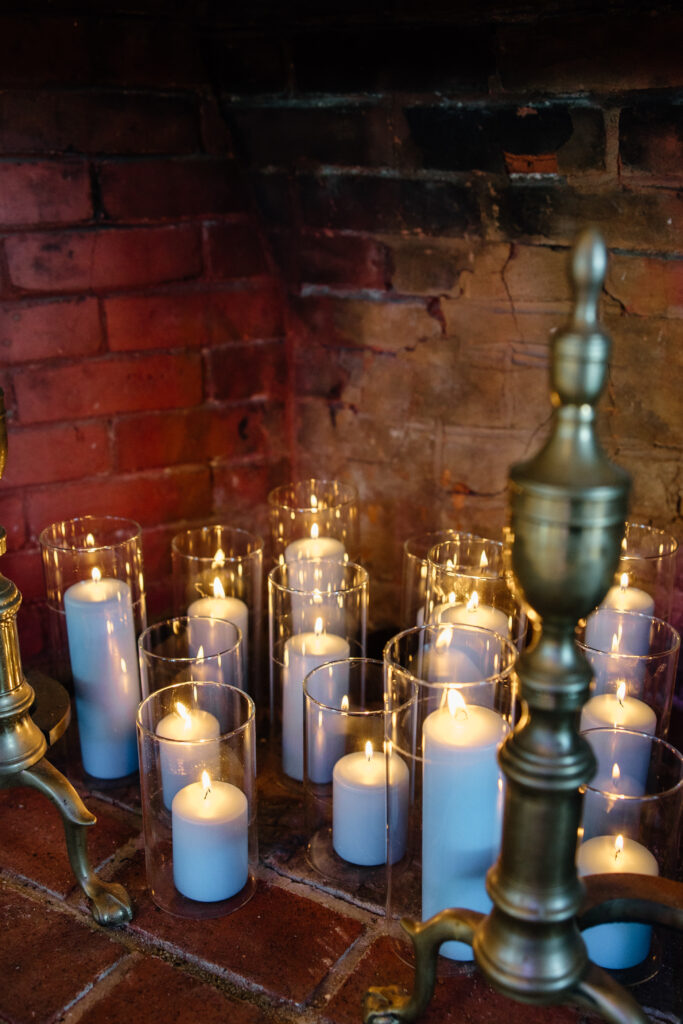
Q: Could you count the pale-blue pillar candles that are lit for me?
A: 13